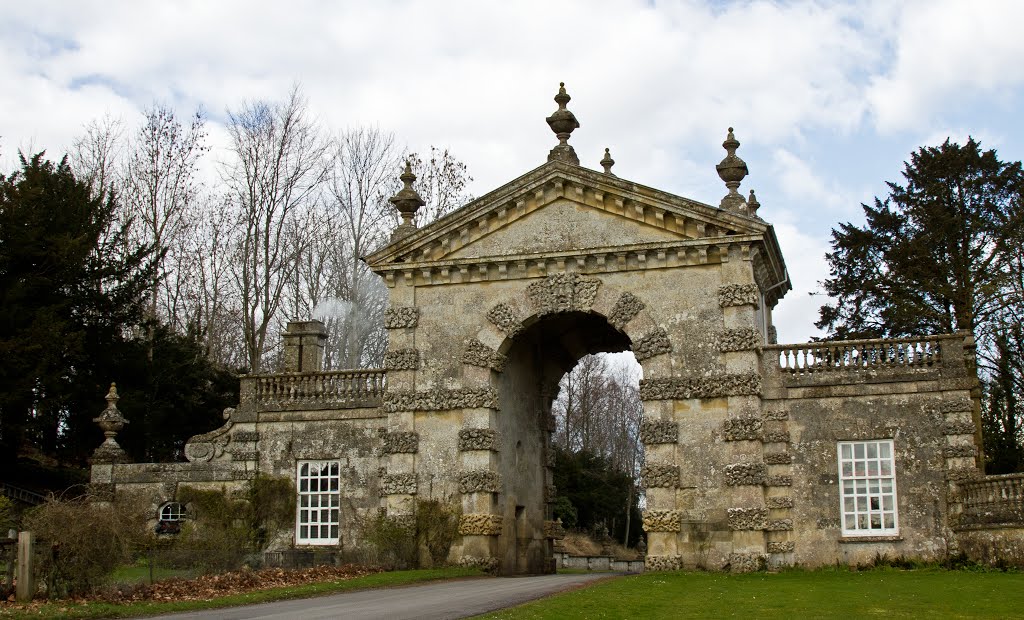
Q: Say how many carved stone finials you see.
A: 6